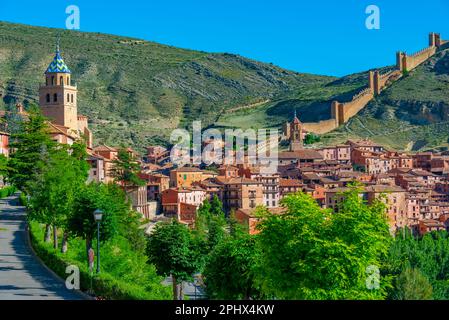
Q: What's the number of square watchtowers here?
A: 4